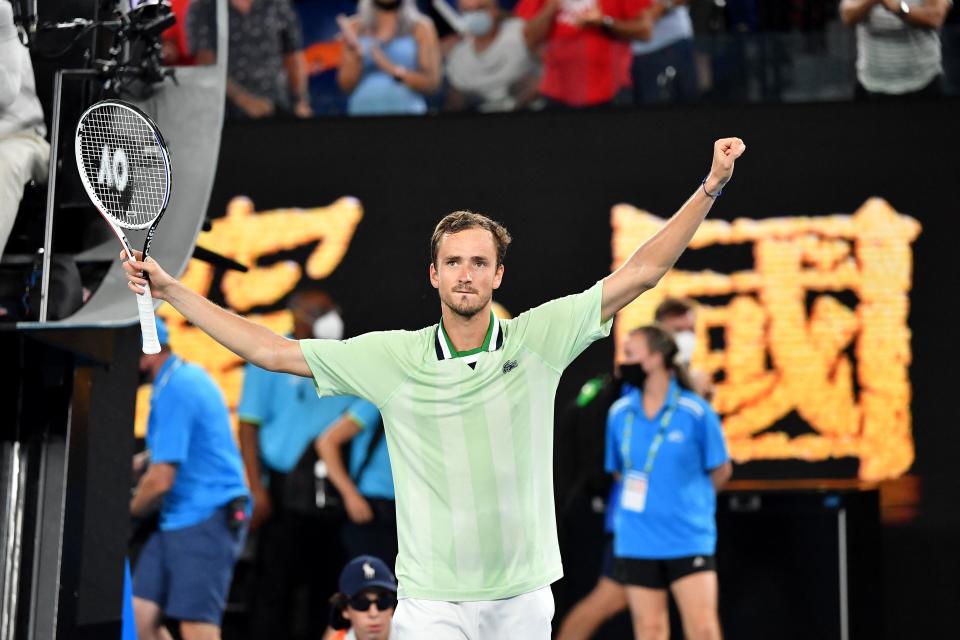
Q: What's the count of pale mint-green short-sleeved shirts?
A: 1